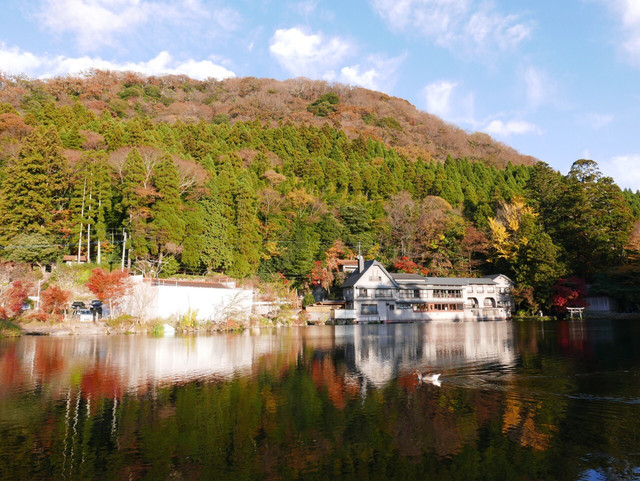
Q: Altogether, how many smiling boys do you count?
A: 0